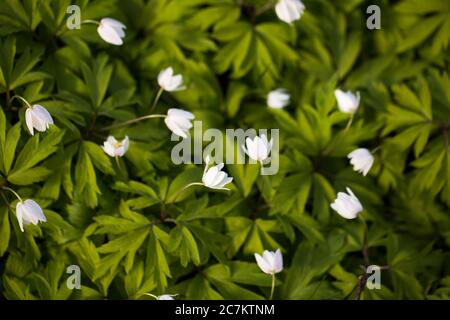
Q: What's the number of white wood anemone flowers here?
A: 15